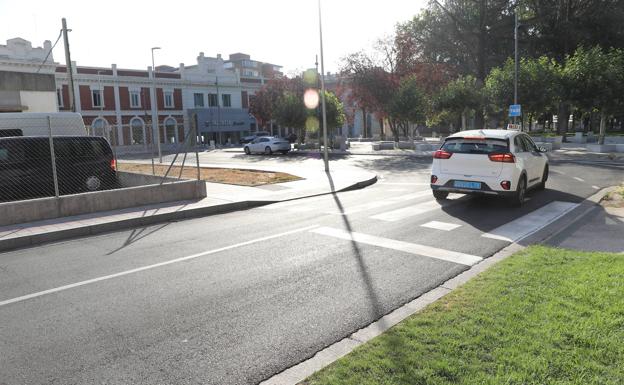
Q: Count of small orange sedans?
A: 0